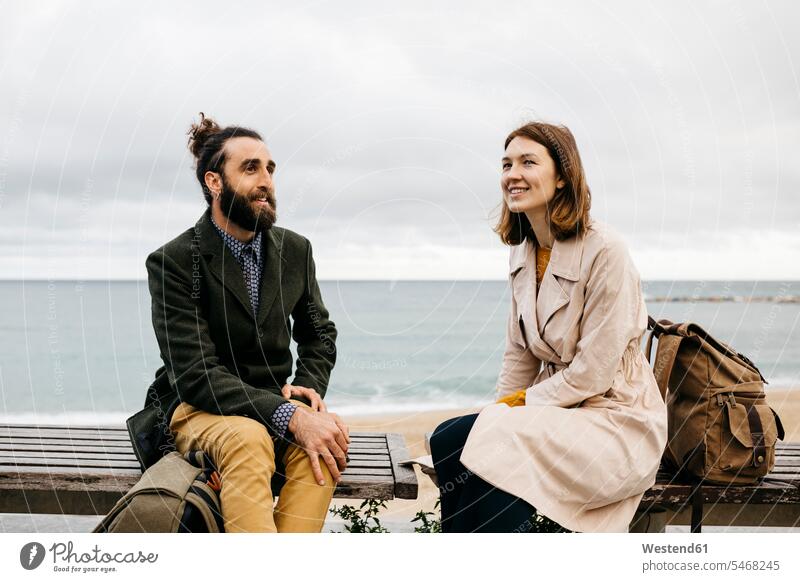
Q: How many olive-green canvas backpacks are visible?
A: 1